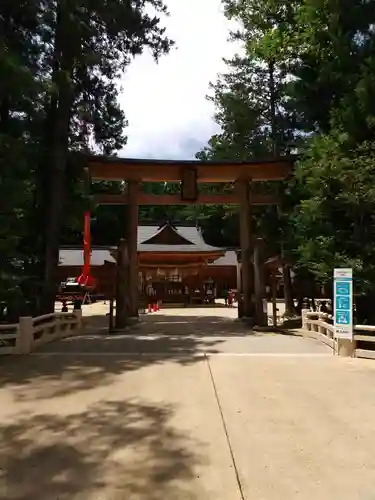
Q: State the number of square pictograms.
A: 3